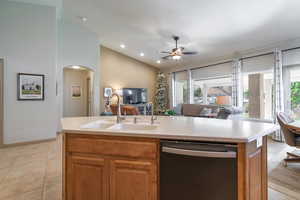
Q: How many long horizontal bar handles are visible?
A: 1